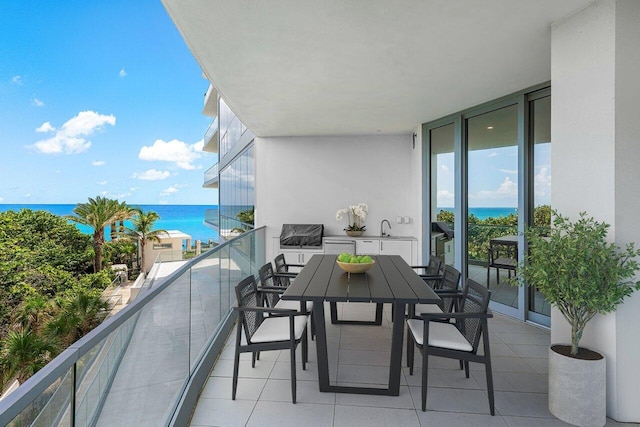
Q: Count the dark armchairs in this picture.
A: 6